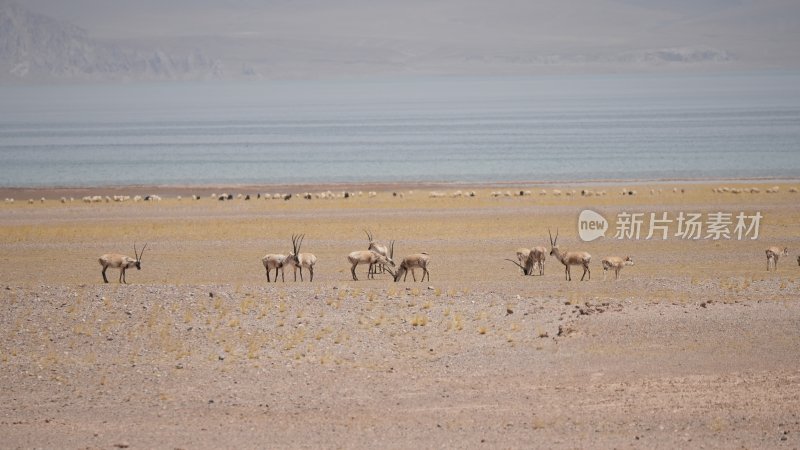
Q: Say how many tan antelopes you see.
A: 11